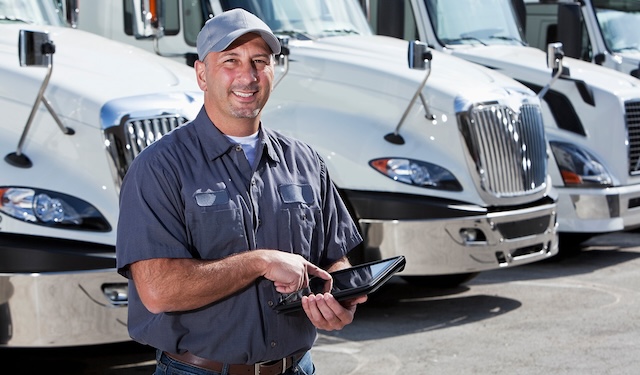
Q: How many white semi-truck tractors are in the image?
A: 4